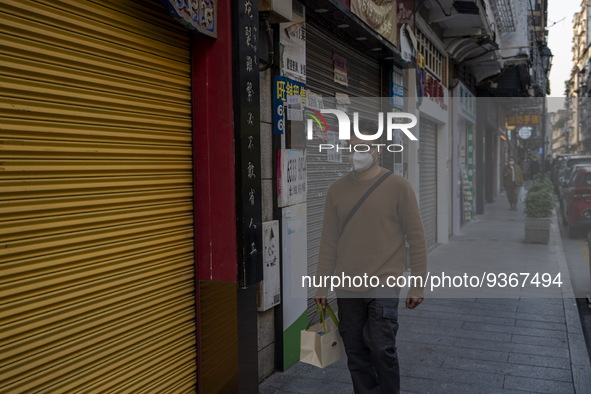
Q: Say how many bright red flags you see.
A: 0